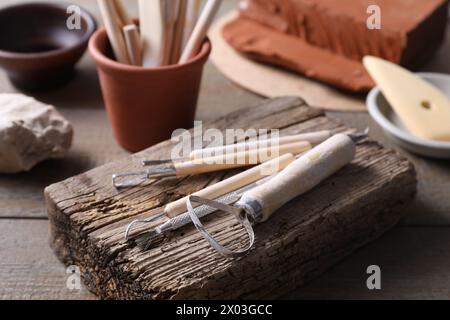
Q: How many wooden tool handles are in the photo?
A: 4